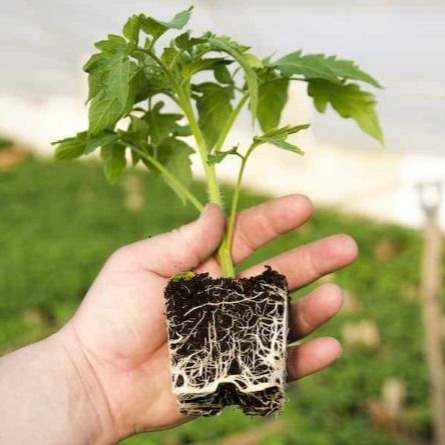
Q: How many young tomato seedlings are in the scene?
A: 1